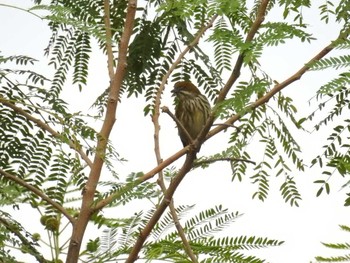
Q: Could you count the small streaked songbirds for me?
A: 1